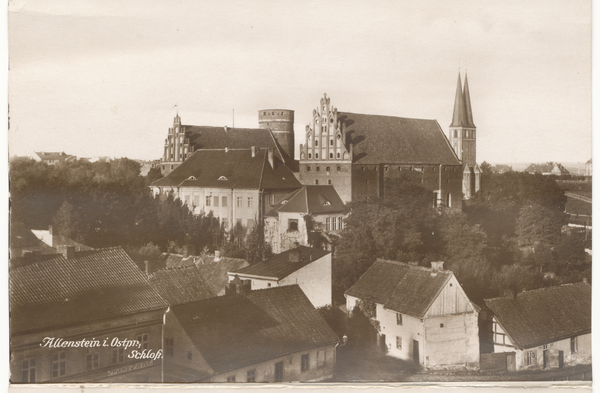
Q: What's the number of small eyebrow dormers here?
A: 4